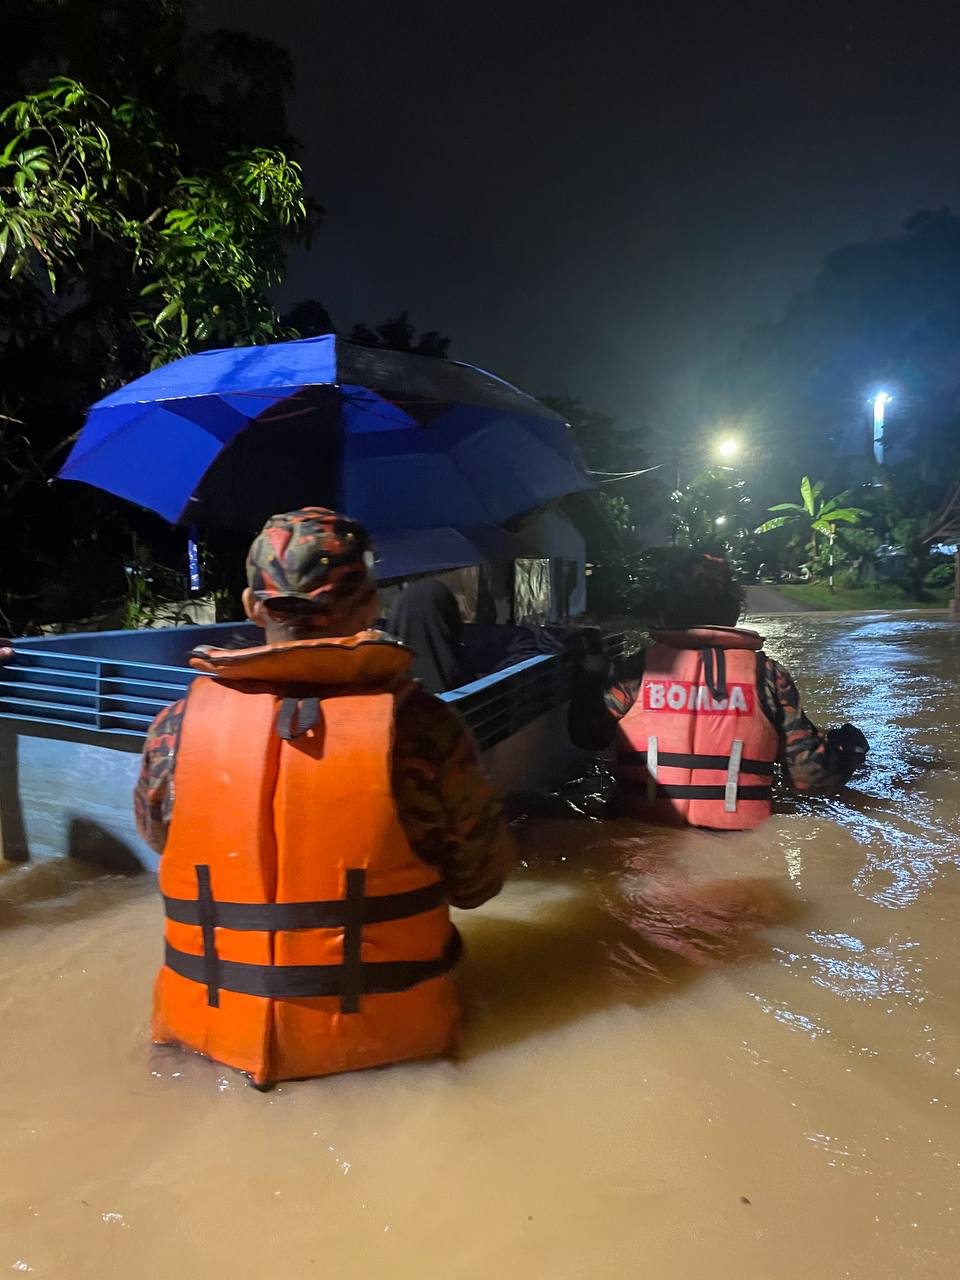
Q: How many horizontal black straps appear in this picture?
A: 4